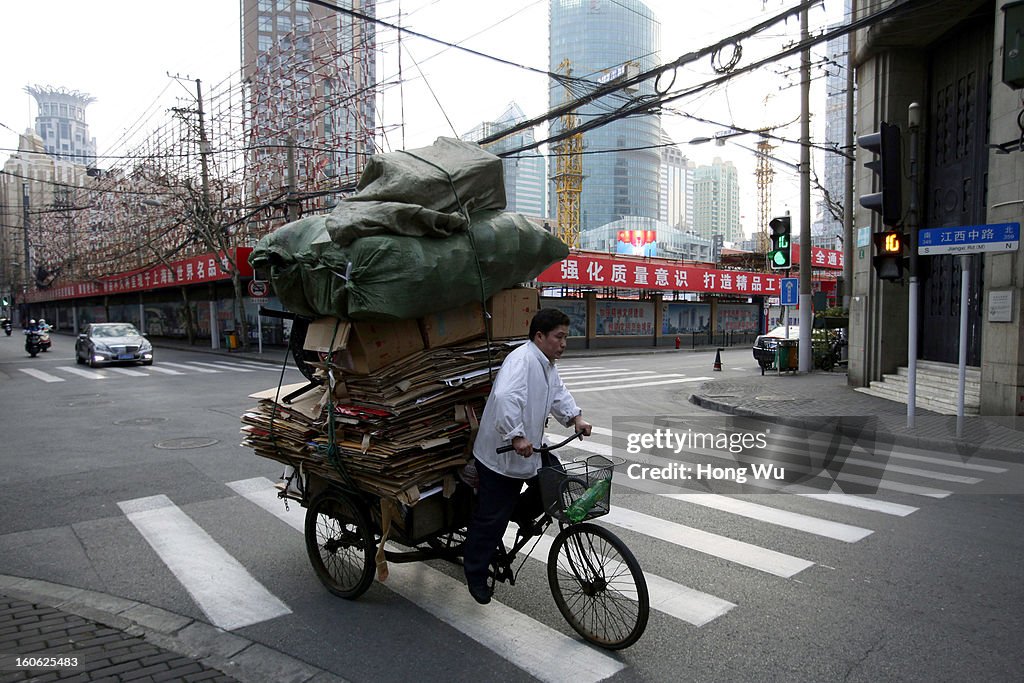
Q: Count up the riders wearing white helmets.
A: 2